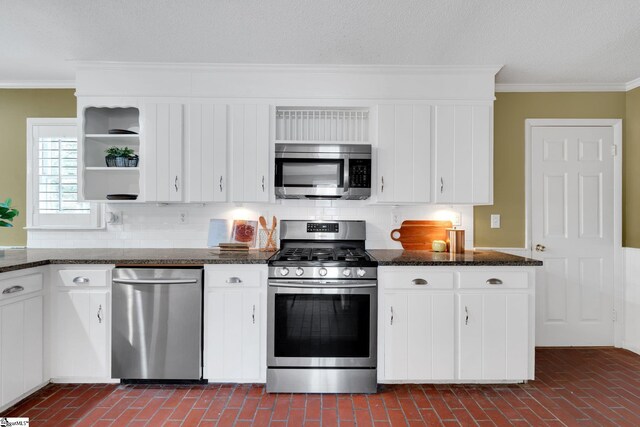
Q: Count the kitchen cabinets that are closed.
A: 10